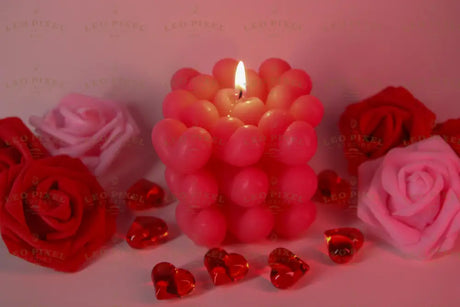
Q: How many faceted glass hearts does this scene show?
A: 7